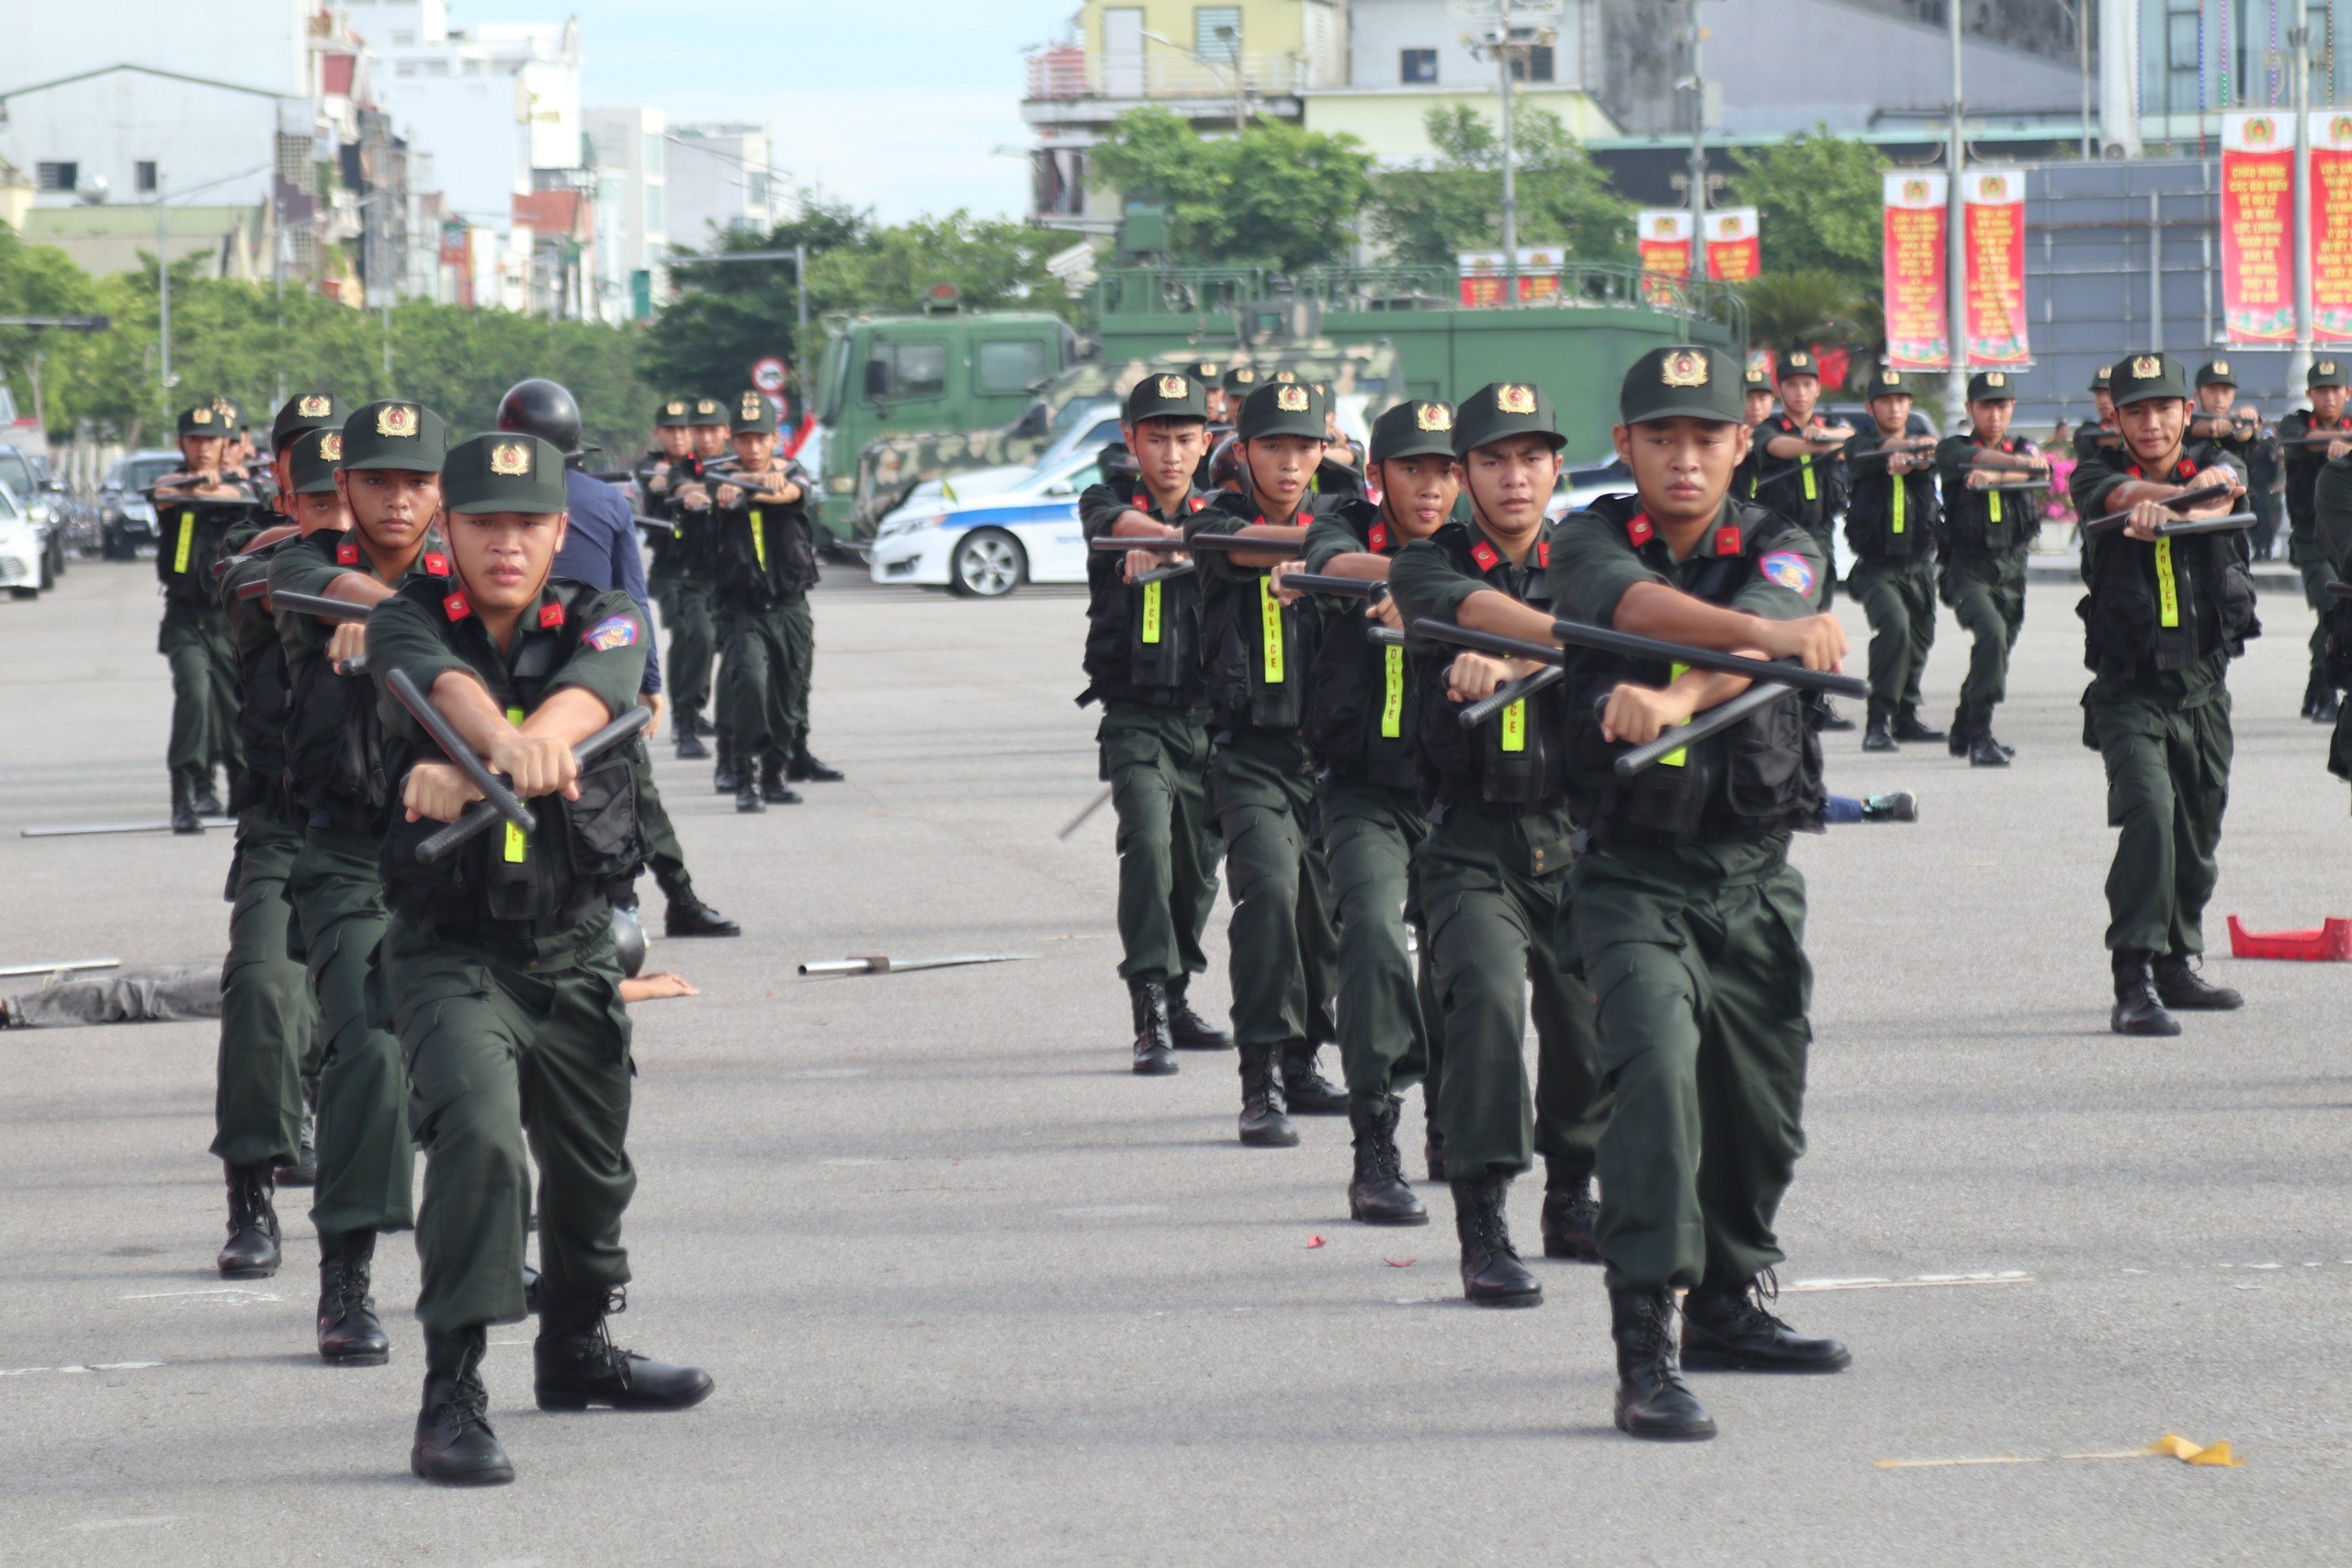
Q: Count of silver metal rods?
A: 3